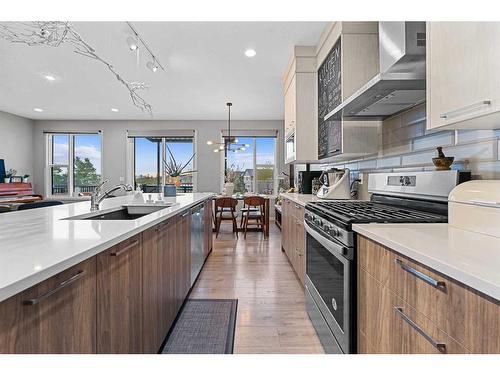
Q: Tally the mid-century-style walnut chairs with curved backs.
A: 2